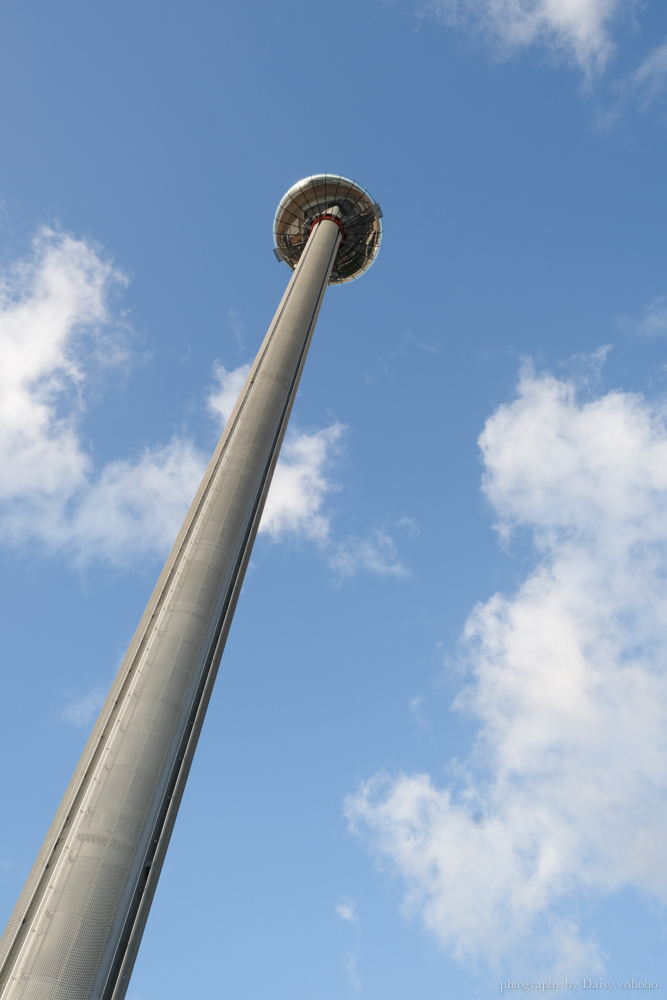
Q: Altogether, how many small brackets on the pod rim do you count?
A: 2